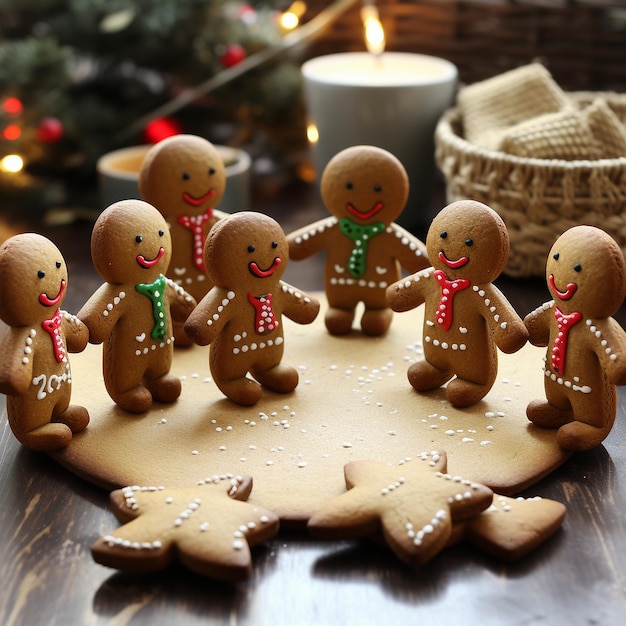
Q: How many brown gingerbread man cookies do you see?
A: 7